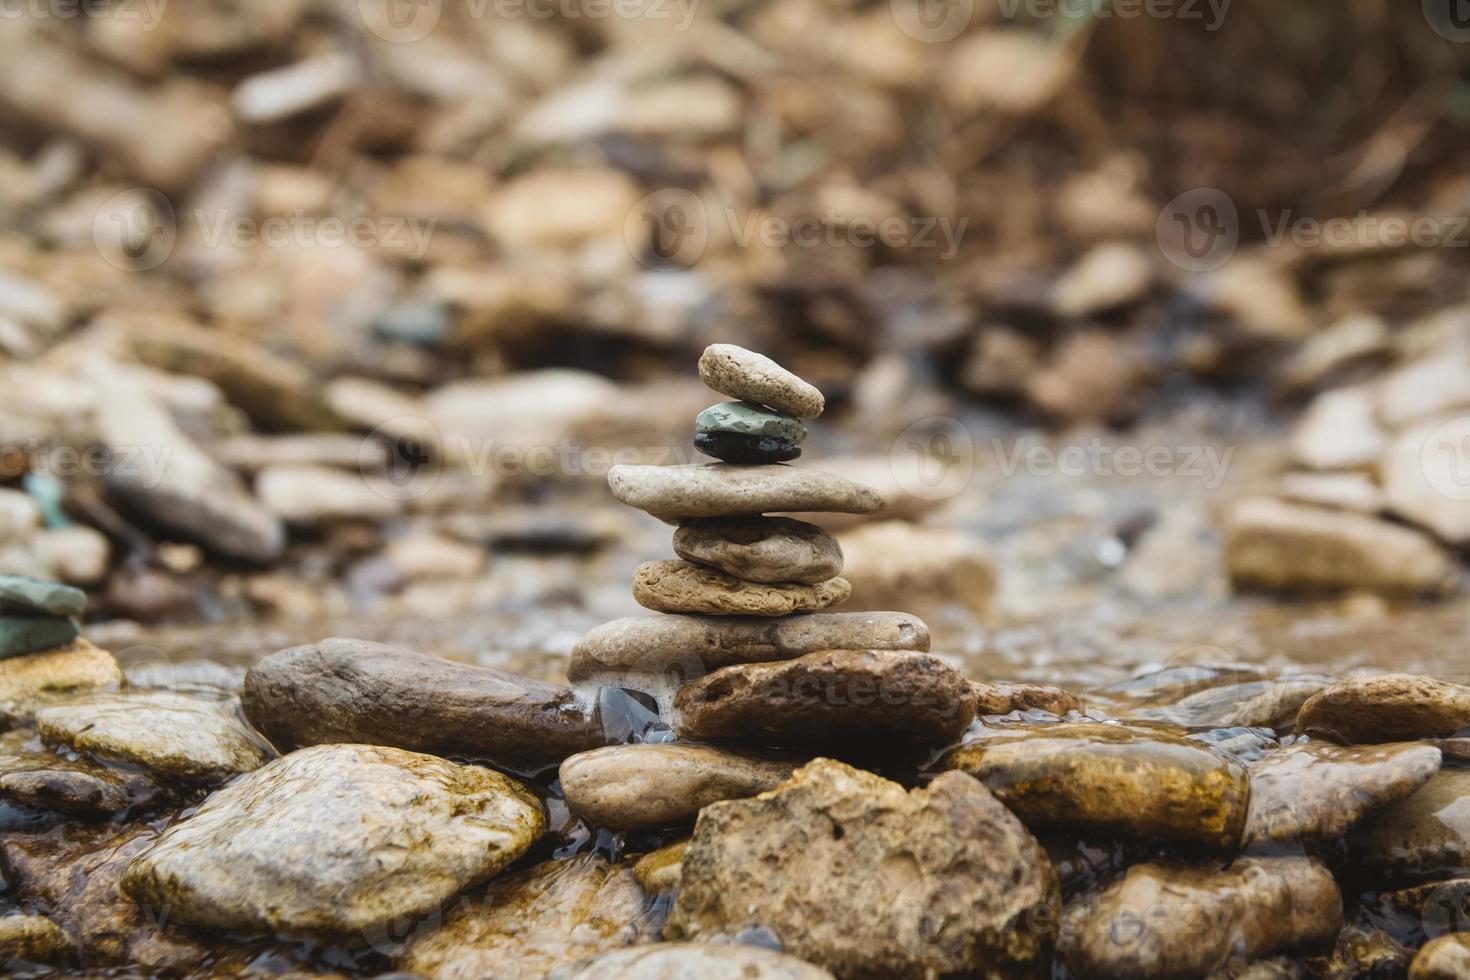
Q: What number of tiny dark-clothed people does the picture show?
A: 0